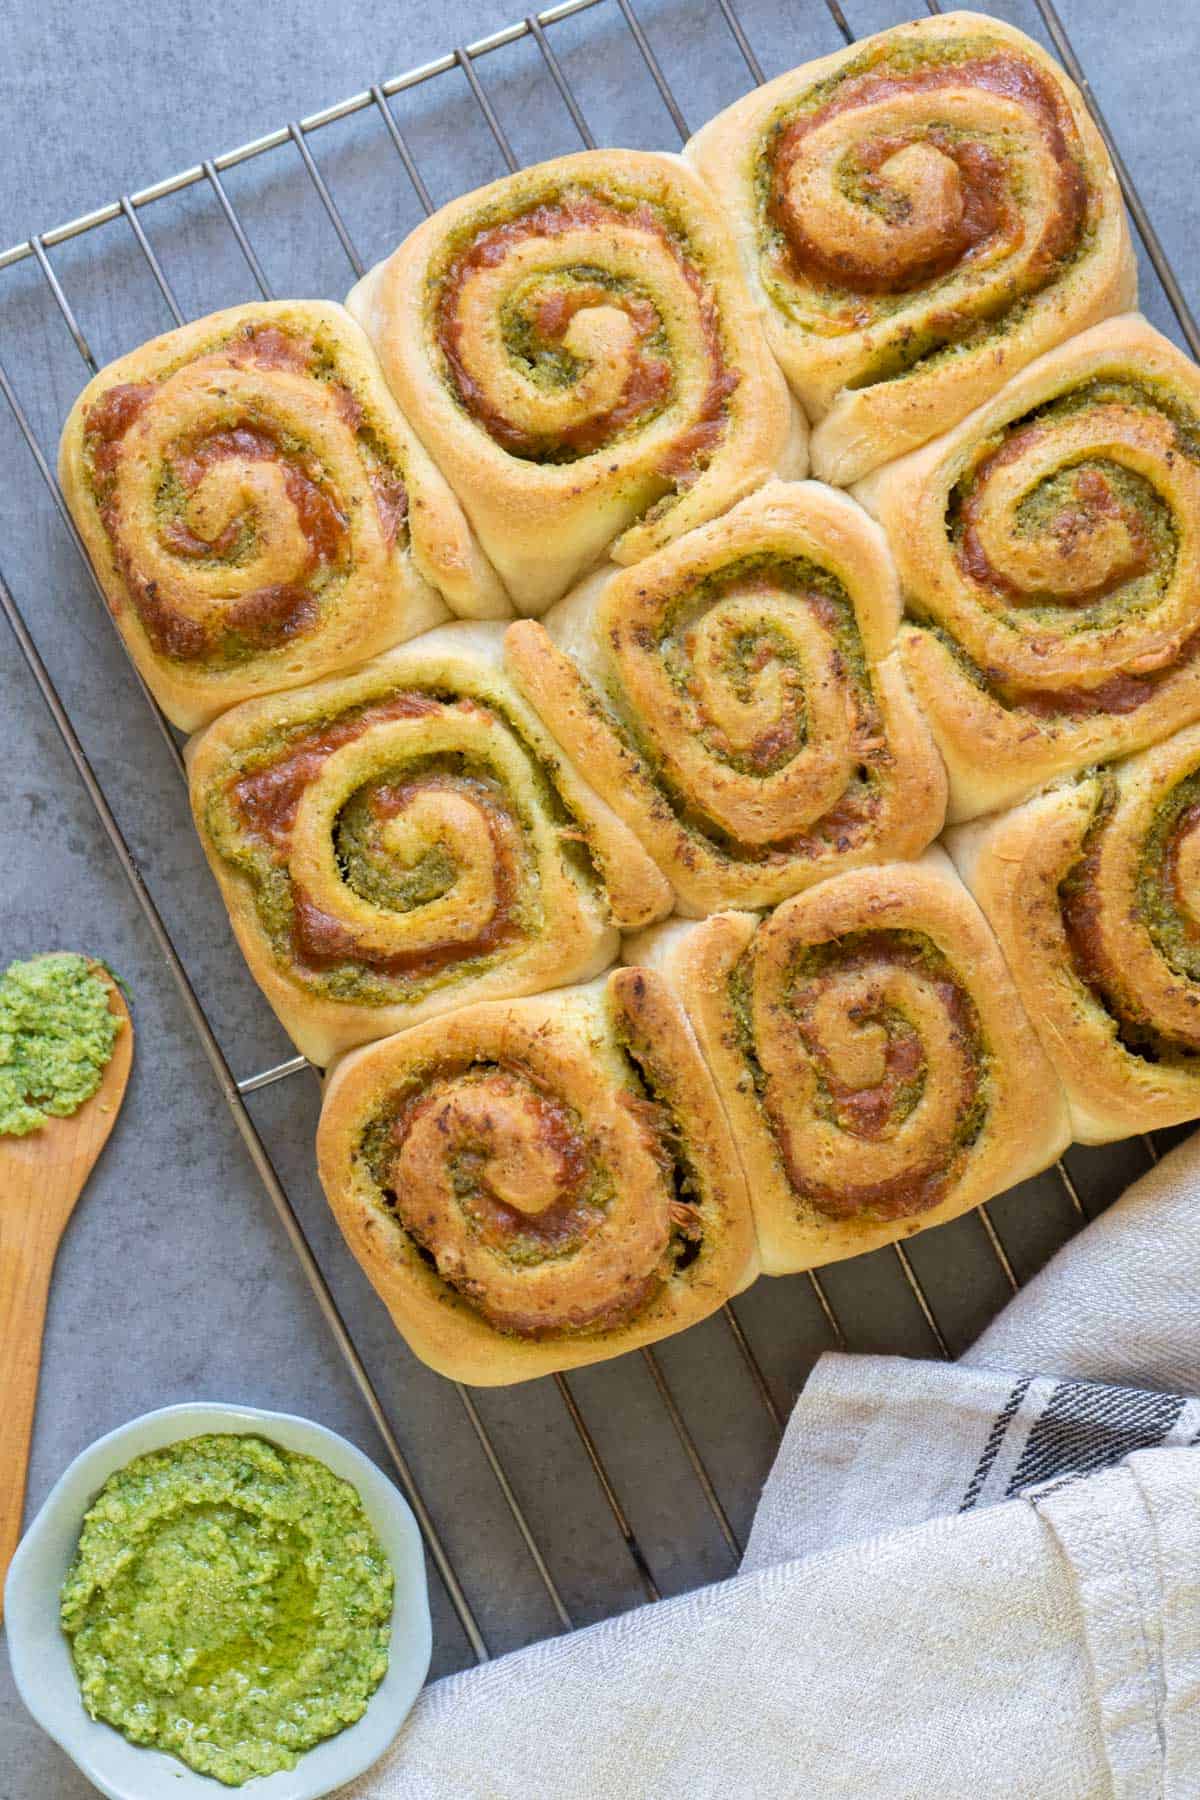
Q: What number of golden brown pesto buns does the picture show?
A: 9